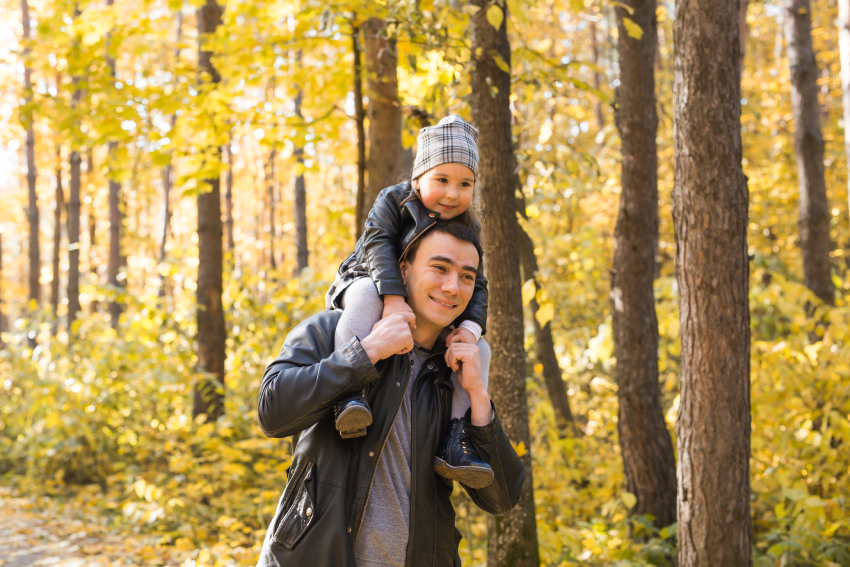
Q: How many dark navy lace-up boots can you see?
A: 2